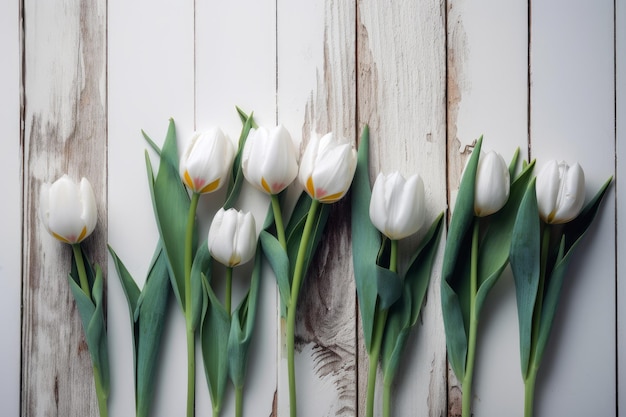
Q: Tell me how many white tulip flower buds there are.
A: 8